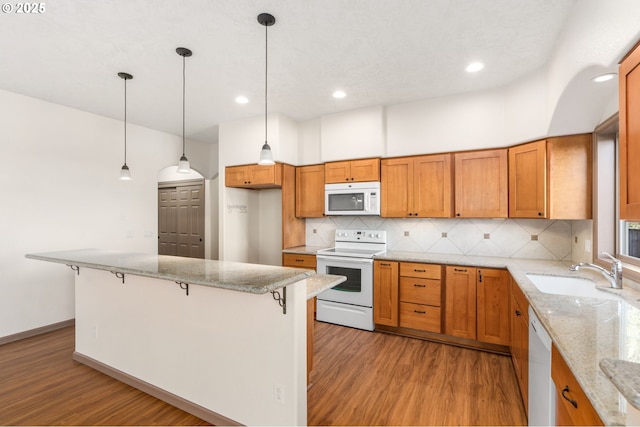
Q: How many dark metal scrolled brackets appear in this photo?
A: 4